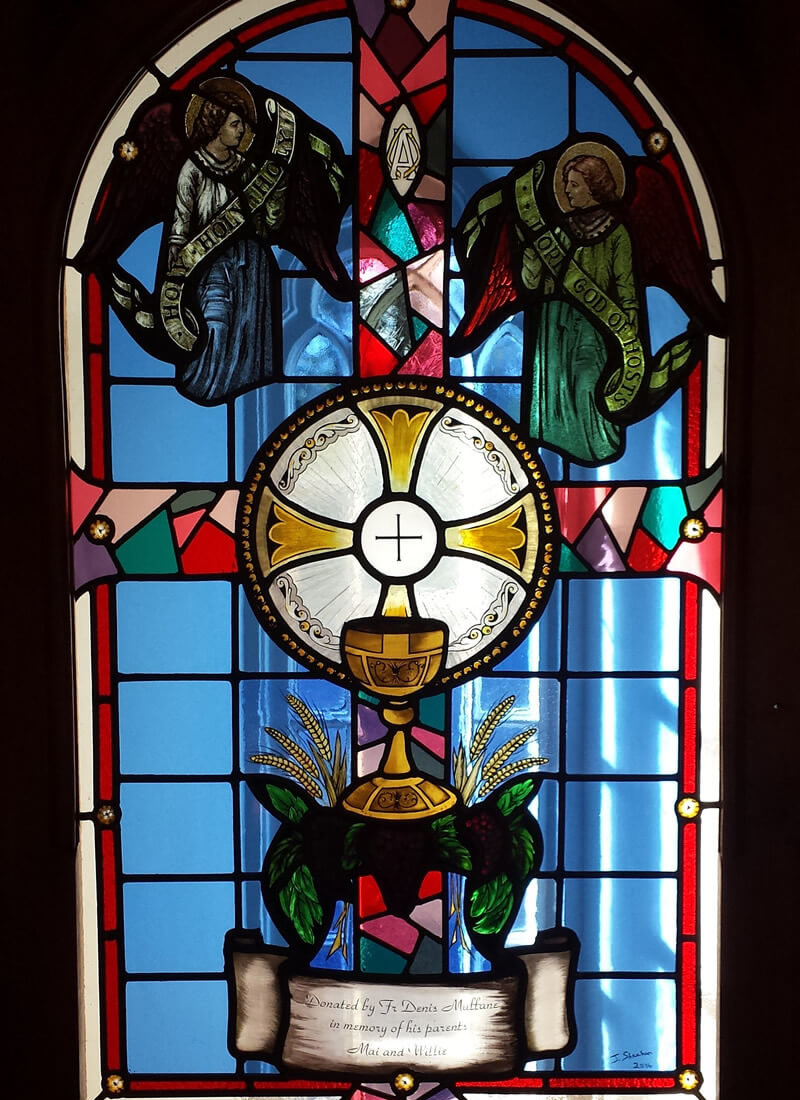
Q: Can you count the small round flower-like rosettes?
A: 10